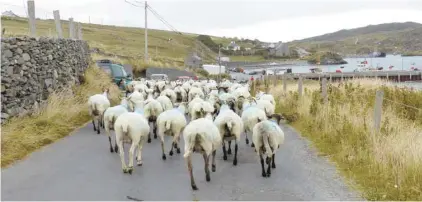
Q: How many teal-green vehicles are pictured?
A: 1